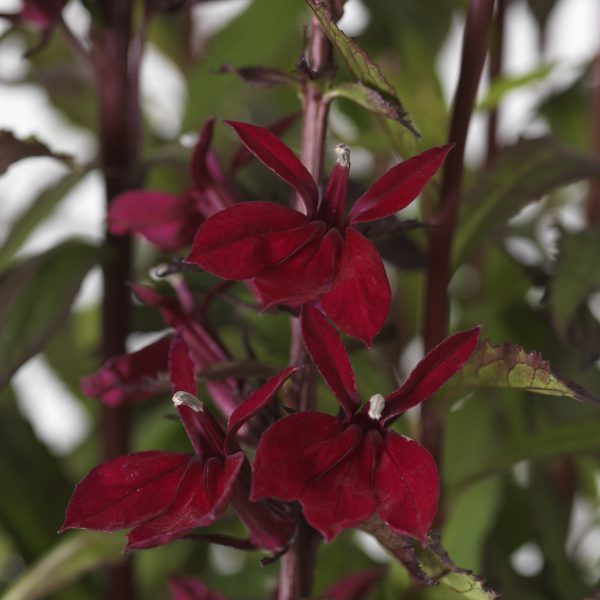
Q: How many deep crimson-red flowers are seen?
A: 3